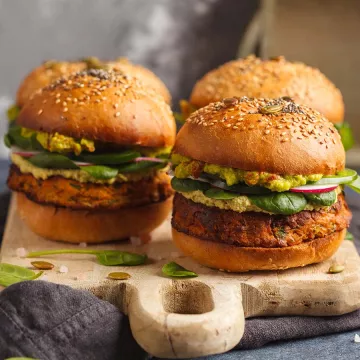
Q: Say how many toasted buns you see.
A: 4